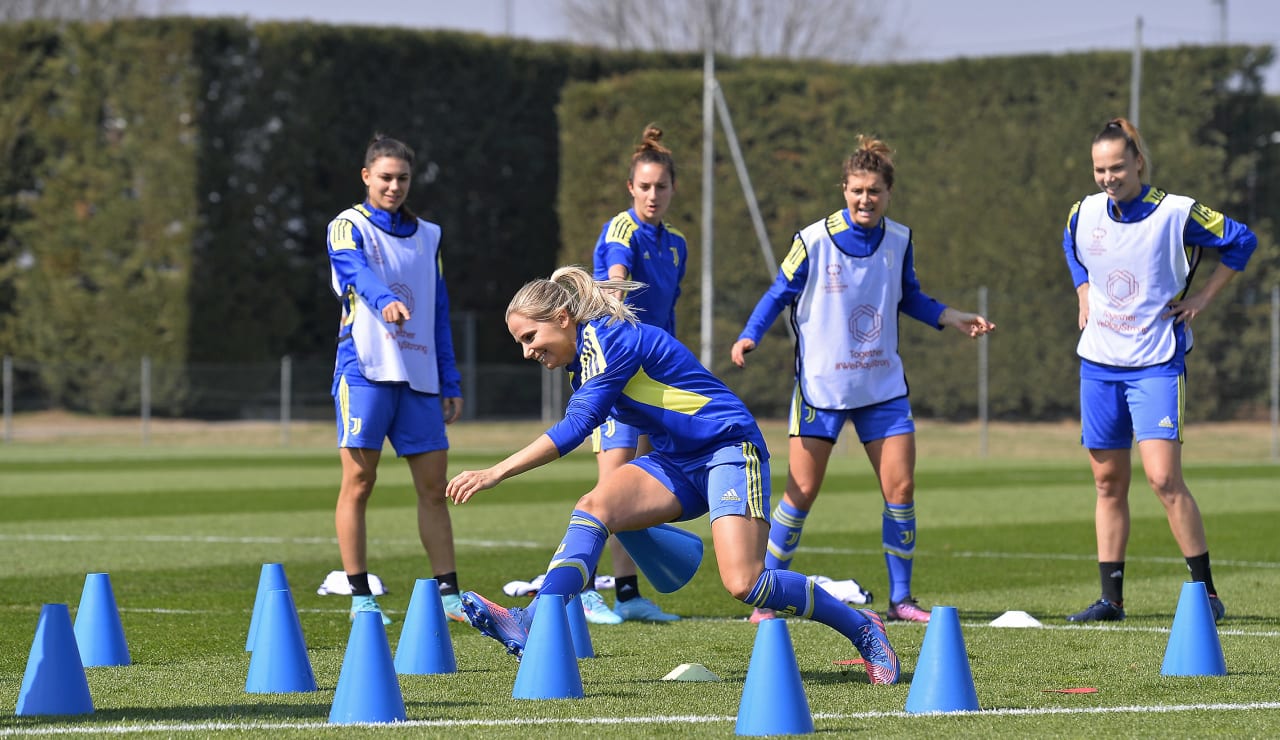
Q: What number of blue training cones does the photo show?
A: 12